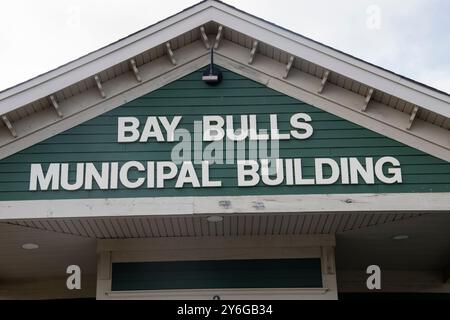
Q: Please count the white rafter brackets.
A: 12